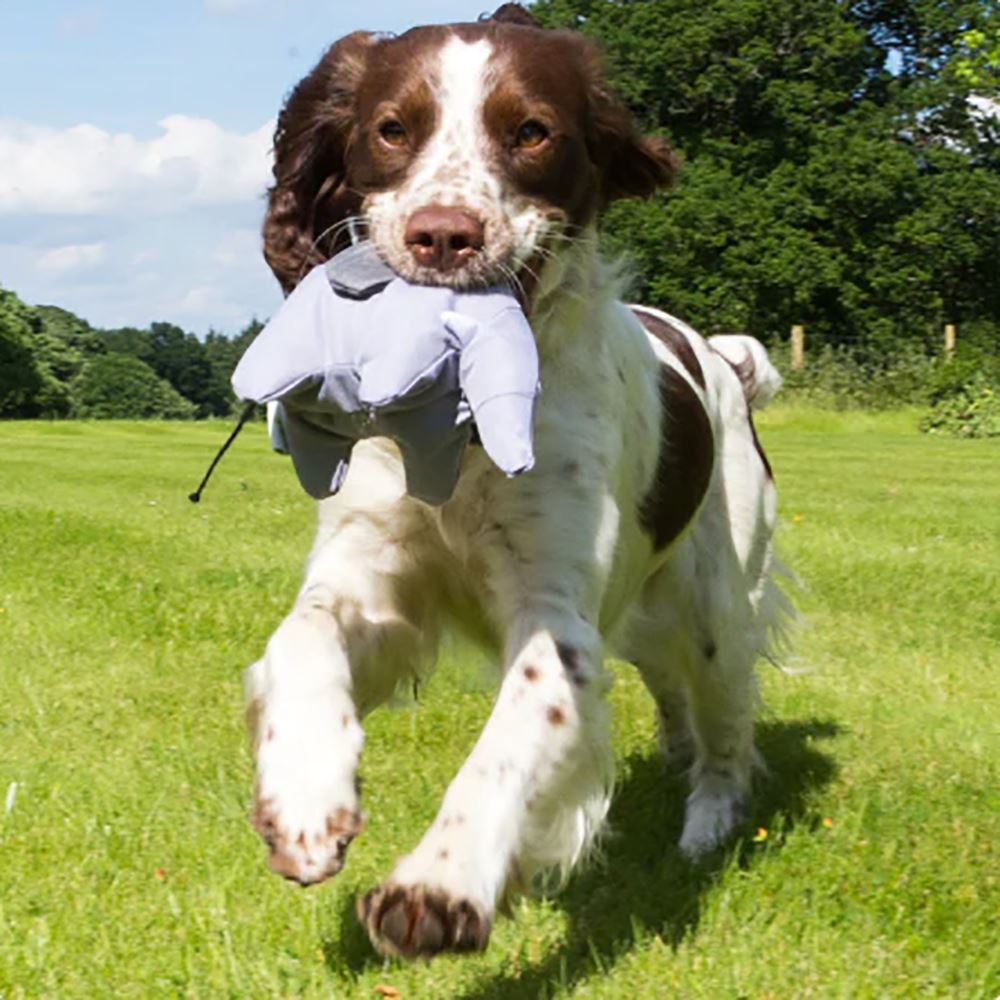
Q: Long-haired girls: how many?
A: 0